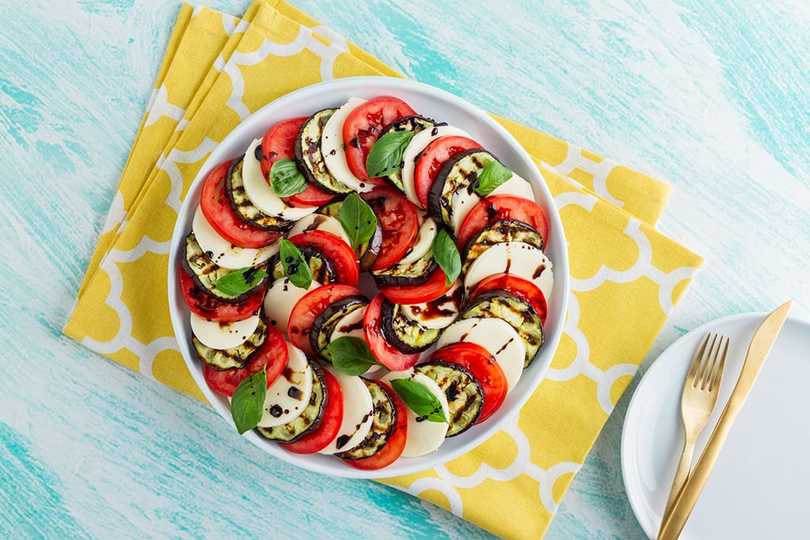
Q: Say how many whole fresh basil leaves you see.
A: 10